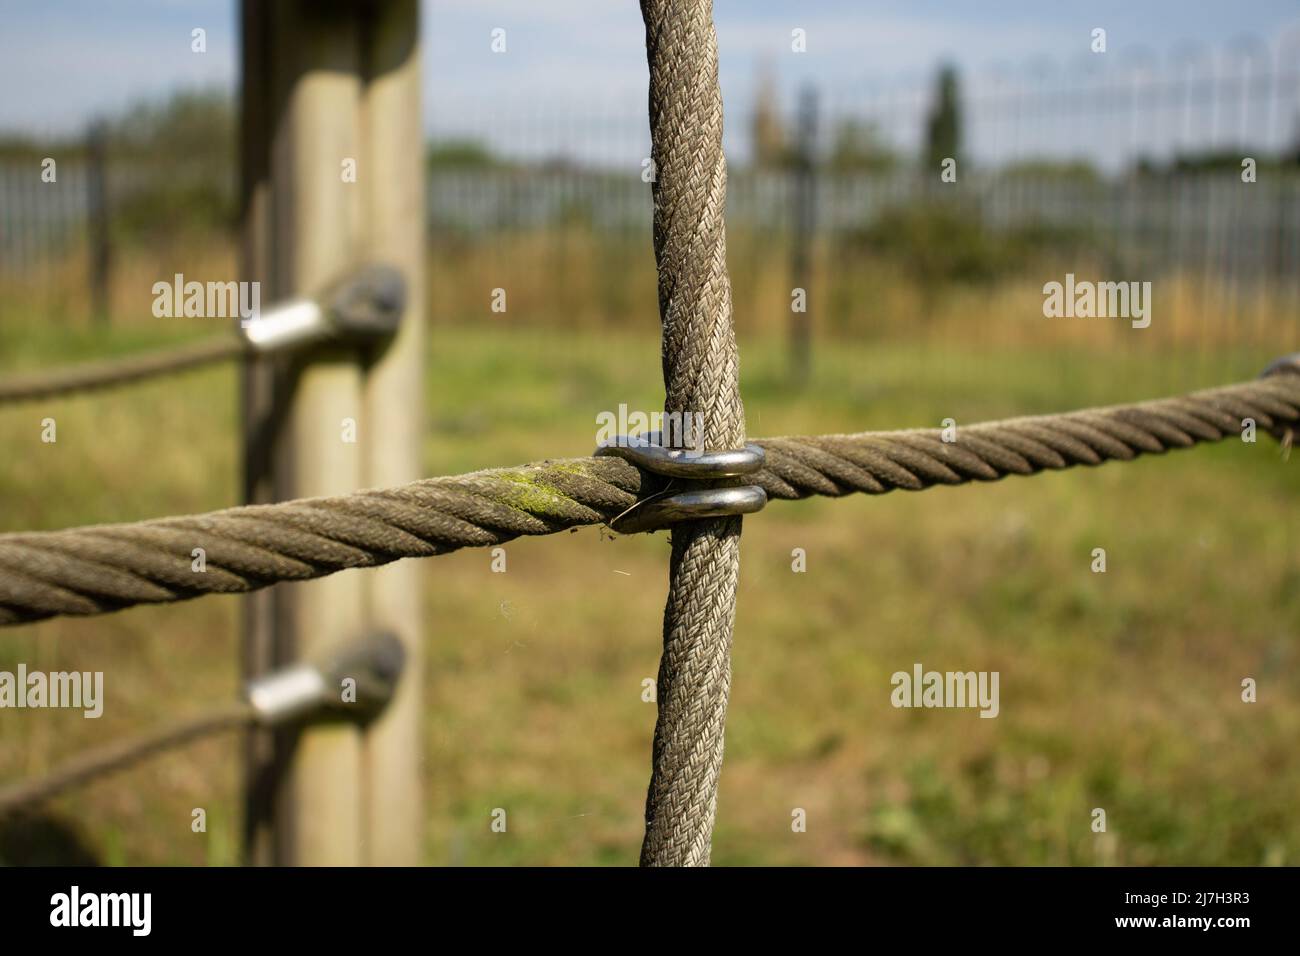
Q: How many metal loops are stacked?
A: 2